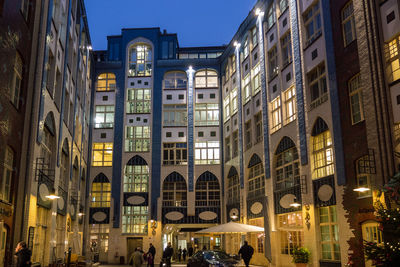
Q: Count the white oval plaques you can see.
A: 11